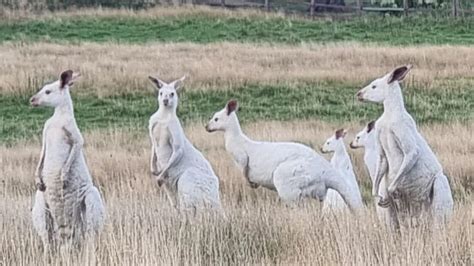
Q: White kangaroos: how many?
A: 6